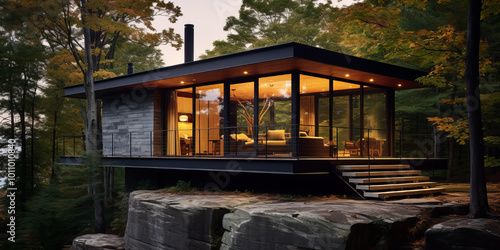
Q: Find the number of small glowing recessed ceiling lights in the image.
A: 5